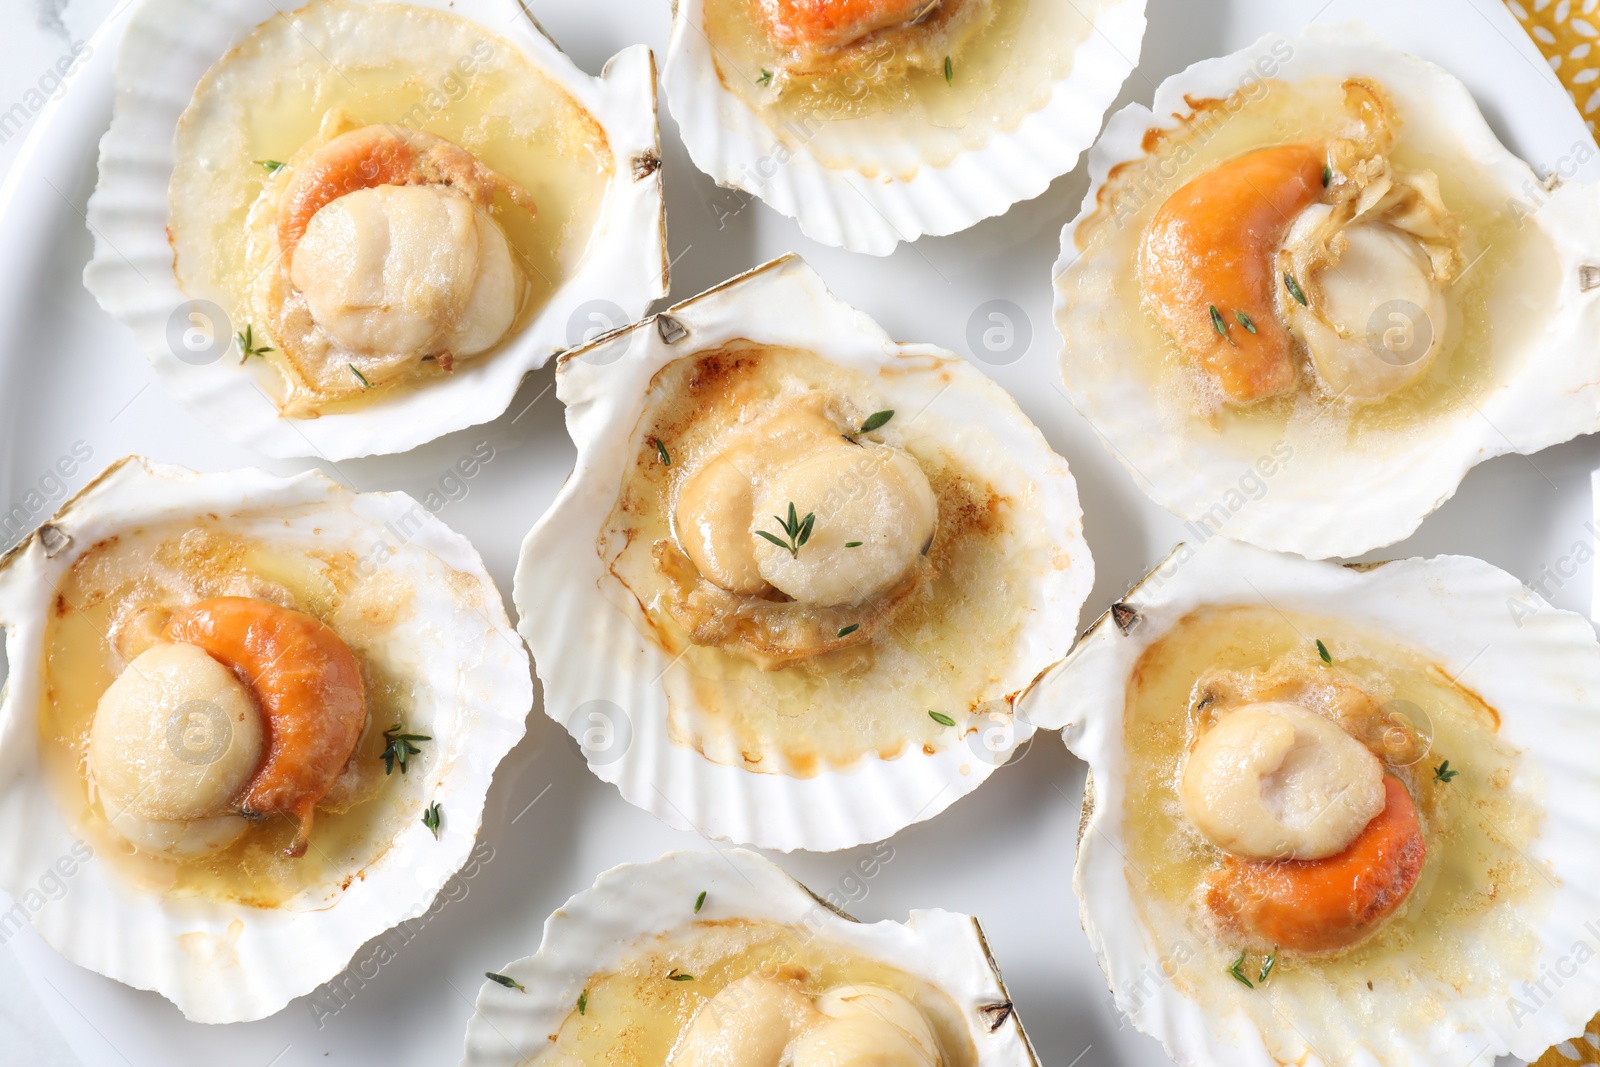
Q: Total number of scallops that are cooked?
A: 7